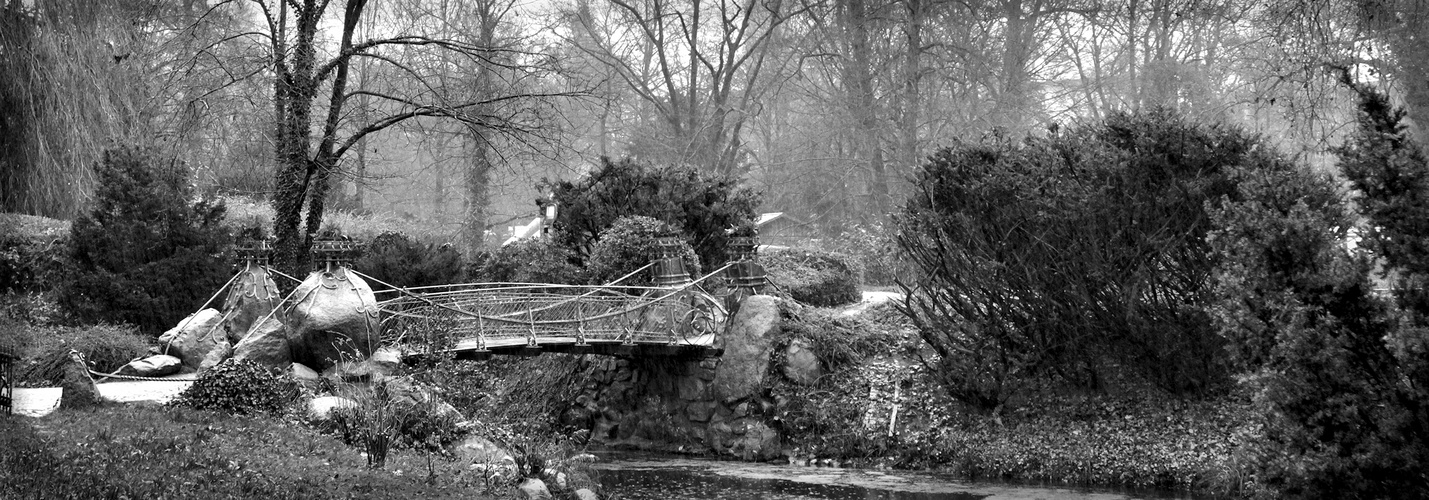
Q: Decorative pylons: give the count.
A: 4